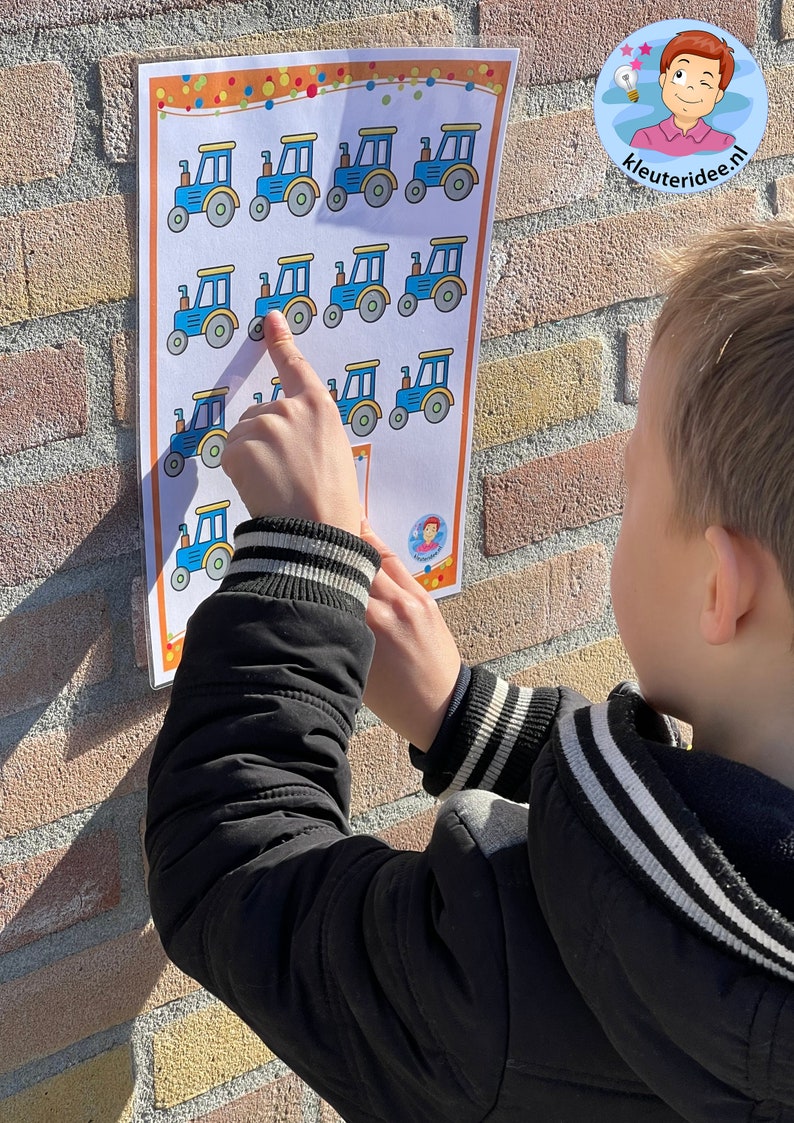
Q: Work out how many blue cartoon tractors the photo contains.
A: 13